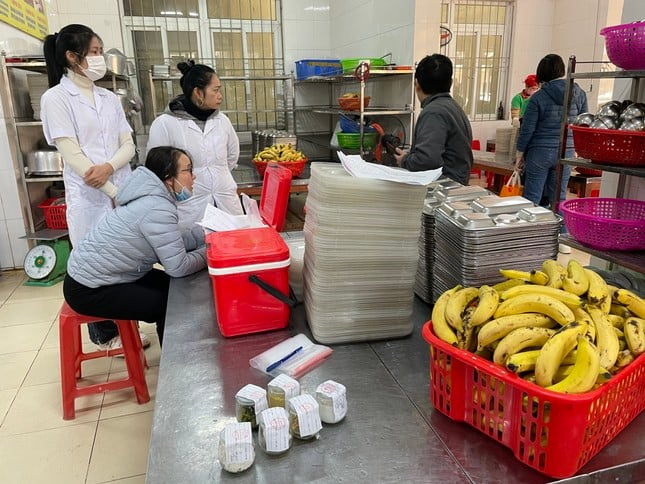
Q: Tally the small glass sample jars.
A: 6